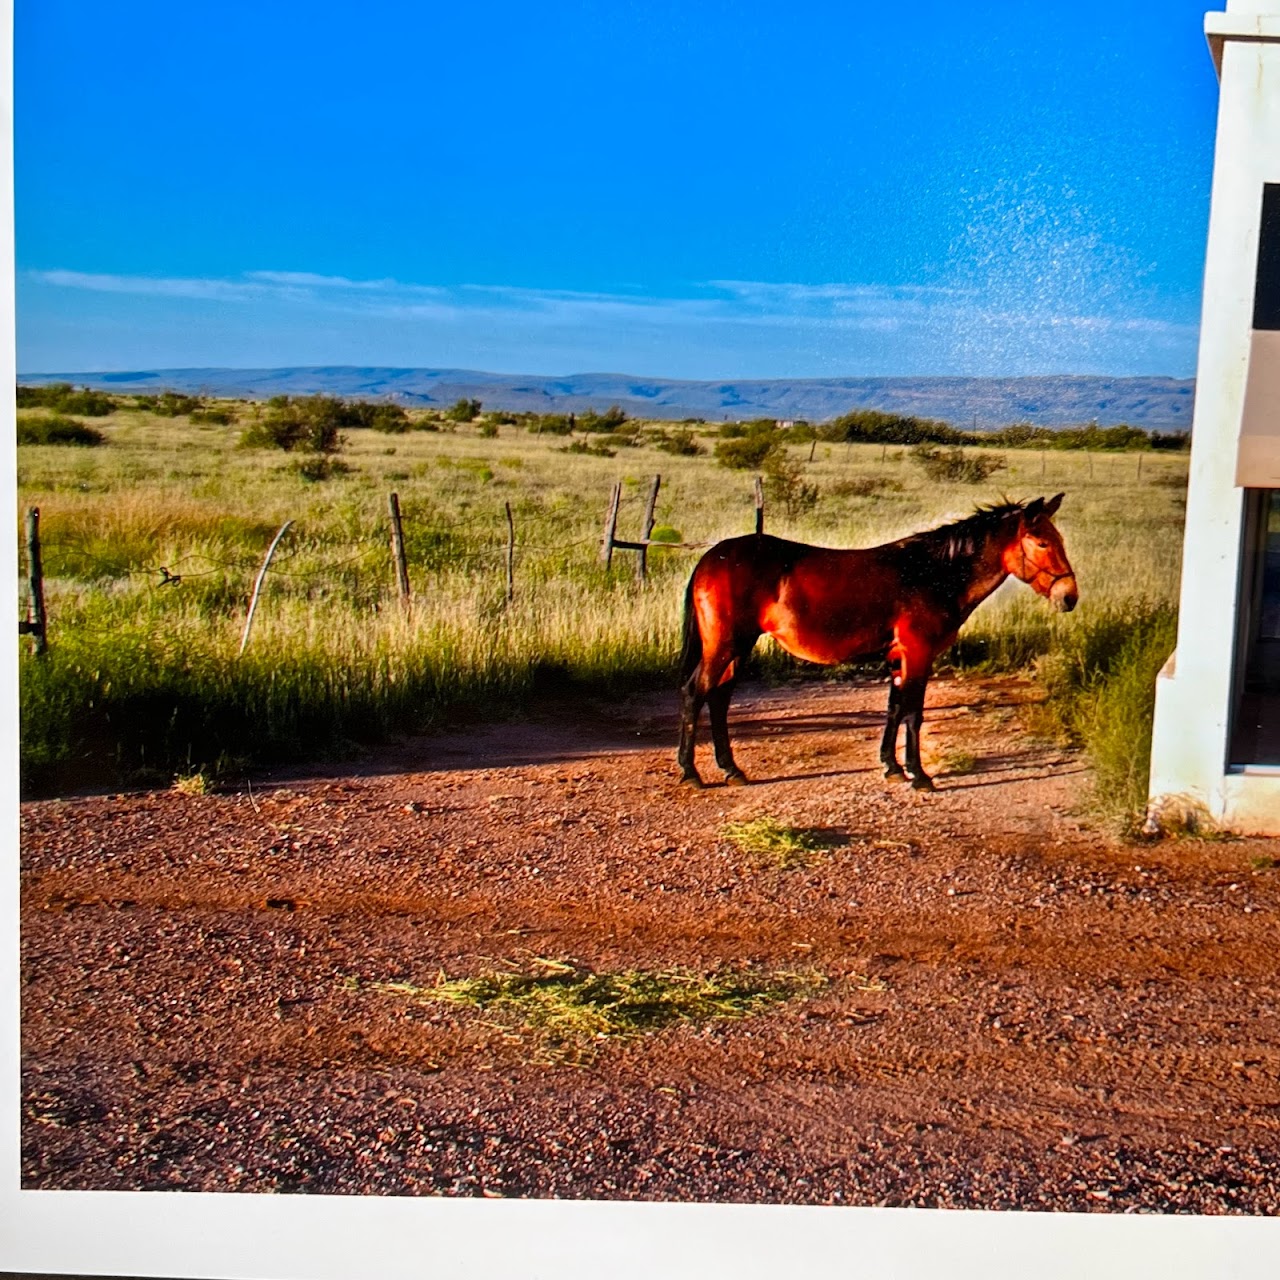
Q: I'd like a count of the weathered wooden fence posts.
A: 7